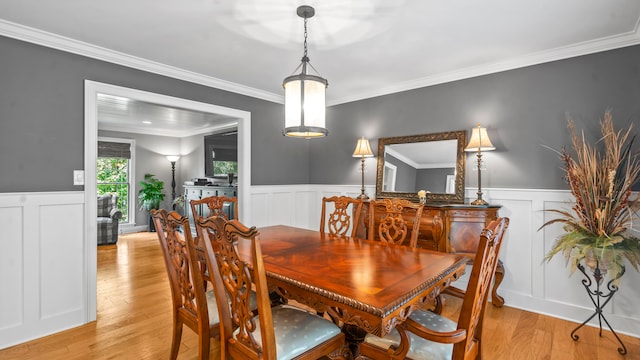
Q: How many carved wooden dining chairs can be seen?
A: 6